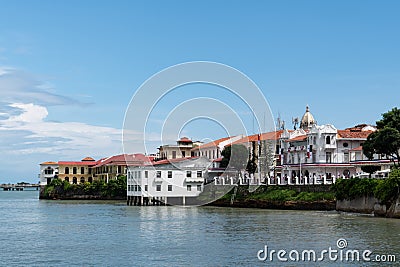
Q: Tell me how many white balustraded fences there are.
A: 1